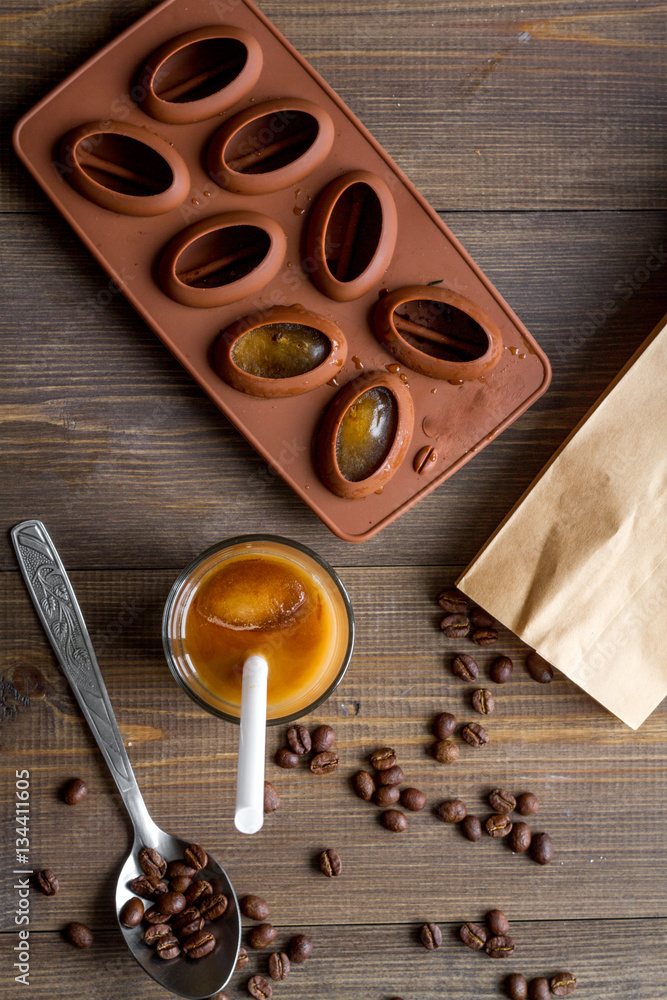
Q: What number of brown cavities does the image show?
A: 8